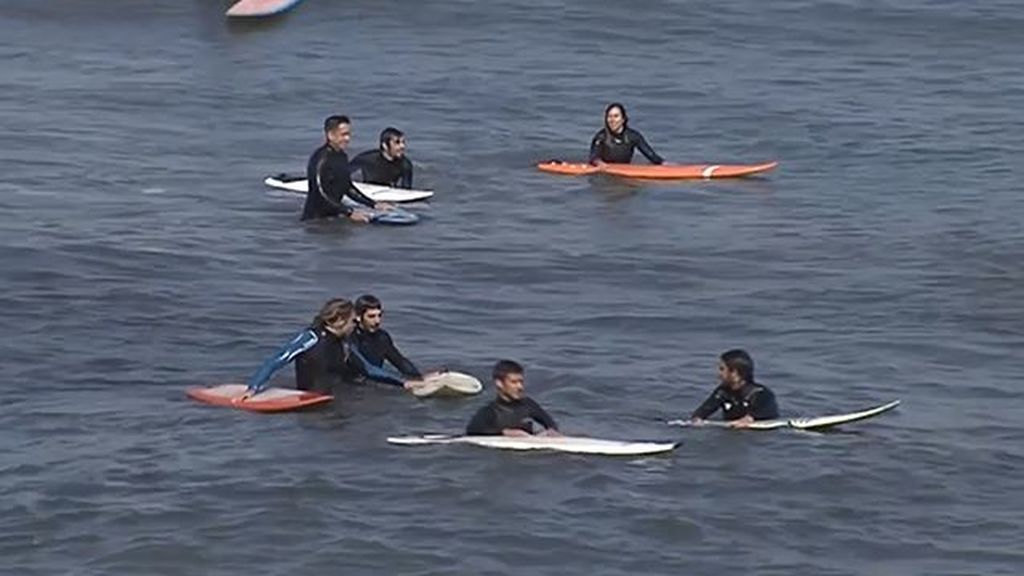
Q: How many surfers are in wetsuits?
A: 7